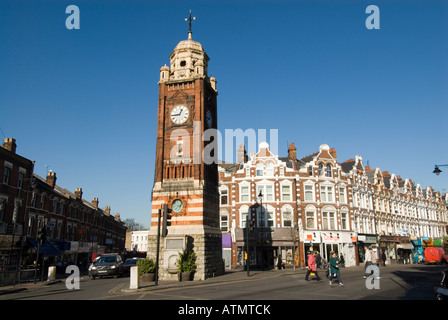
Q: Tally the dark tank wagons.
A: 0